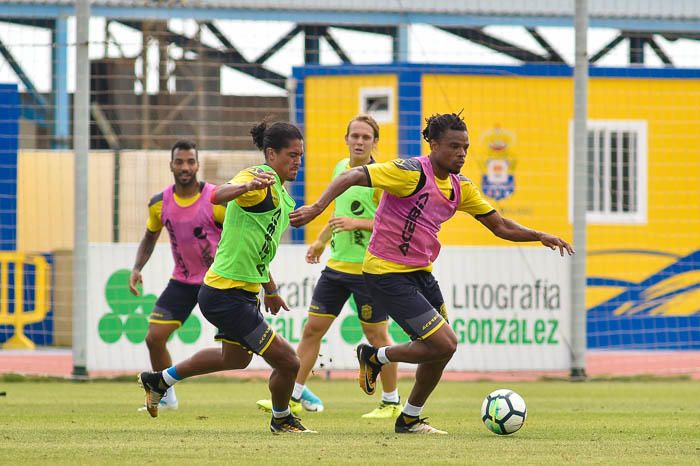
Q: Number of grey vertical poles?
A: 2